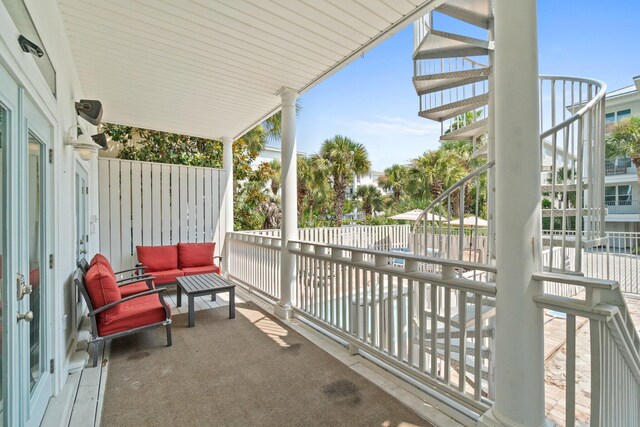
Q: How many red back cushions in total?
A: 4